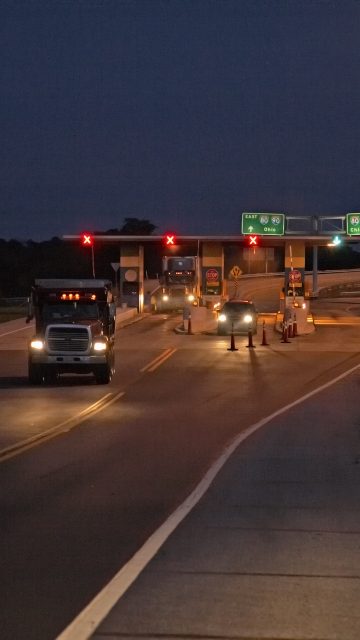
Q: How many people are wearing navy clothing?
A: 0